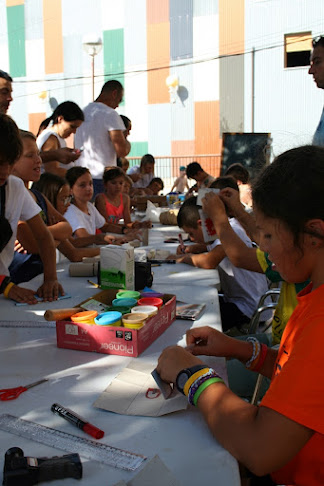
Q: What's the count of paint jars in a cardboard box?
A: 9